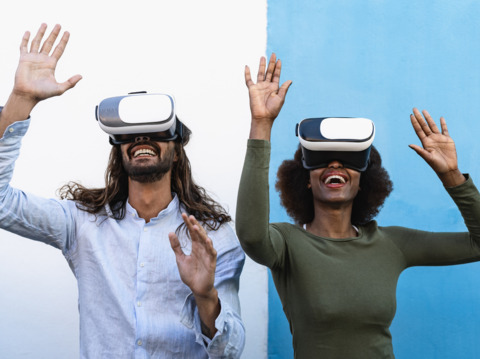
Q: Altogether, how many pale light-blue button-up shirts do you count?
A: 1